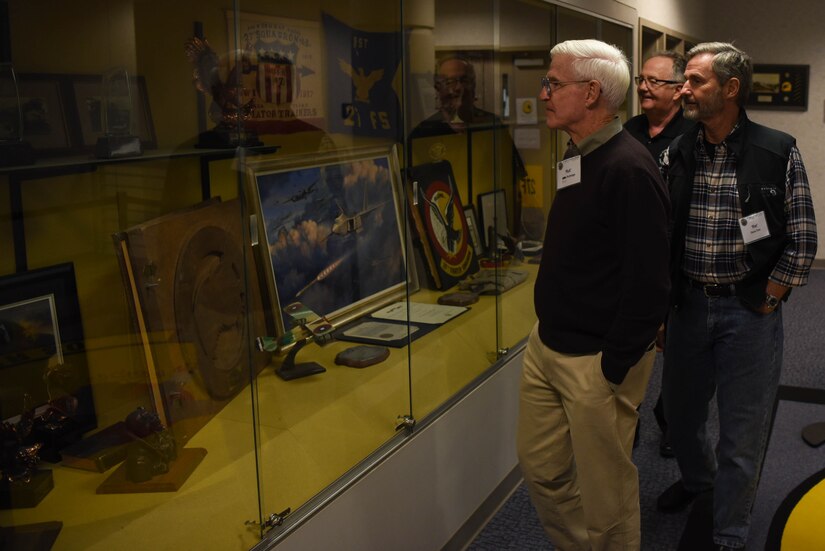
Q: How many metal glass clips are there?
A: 3